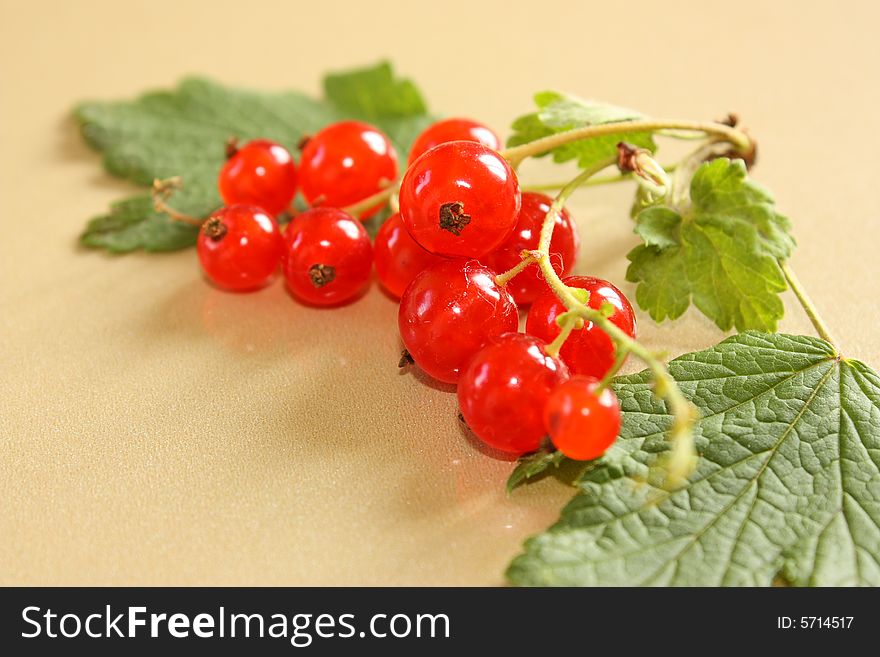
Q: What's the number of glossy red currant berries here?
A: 12